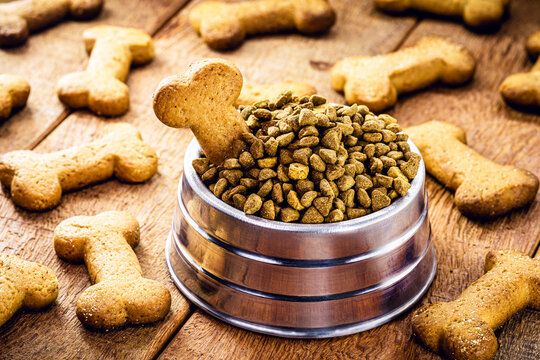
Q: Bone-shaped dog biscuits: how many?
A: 14